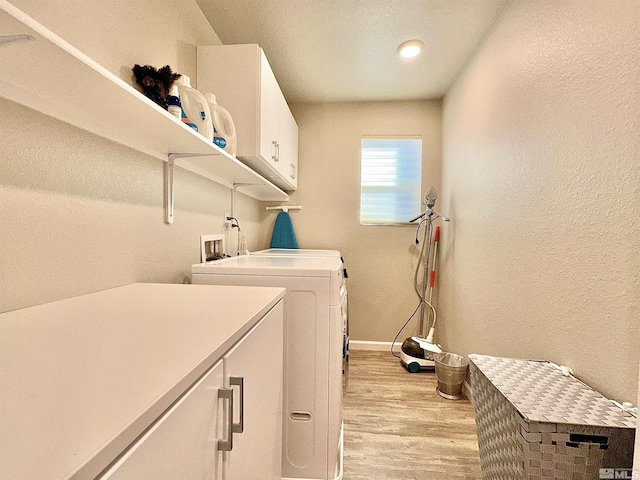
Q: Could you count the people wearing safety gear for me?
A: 0